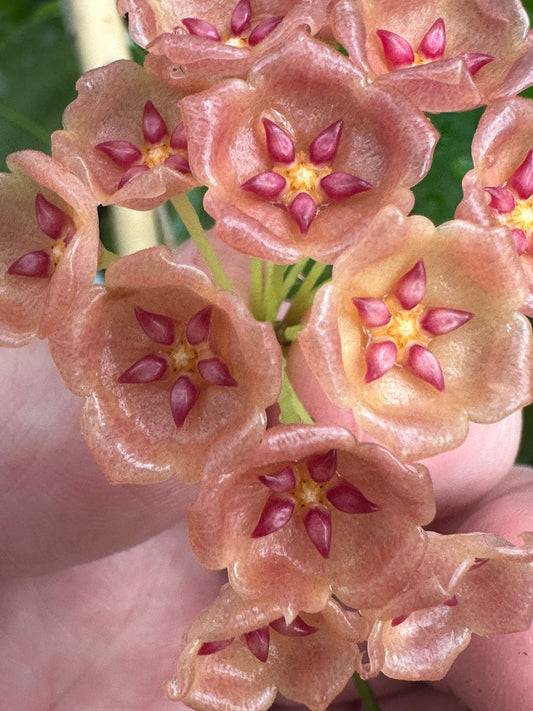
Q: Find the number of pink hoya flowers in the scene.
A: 11